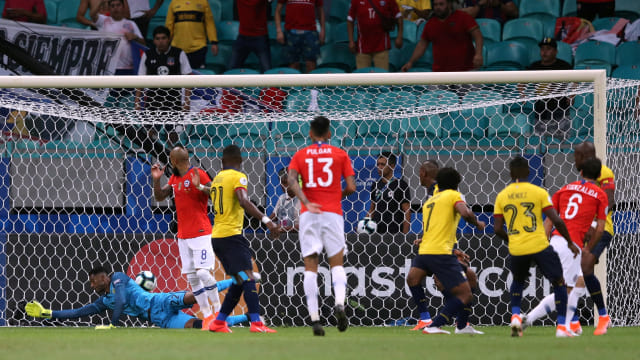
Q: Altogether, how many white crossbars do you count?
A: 1